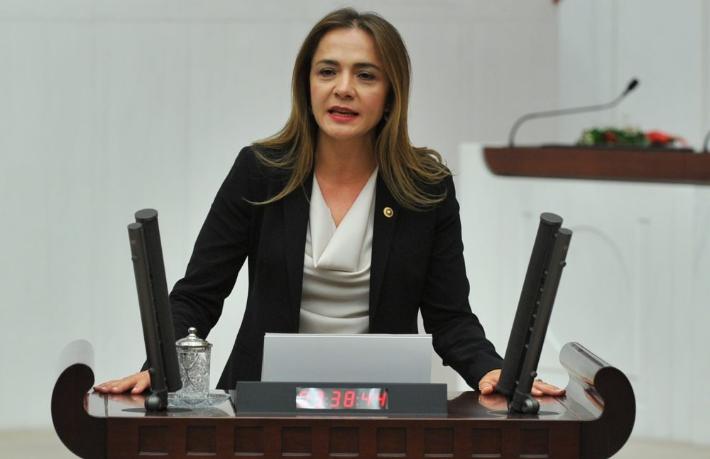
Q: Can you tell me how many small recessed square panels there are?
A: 9